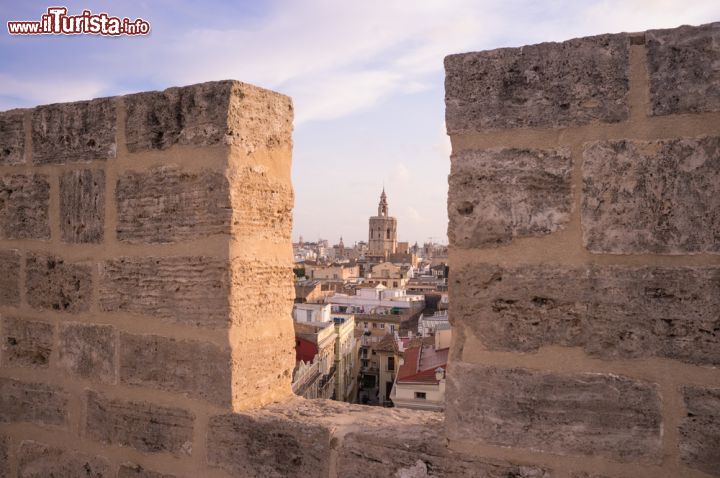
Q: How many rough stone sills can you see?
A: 1